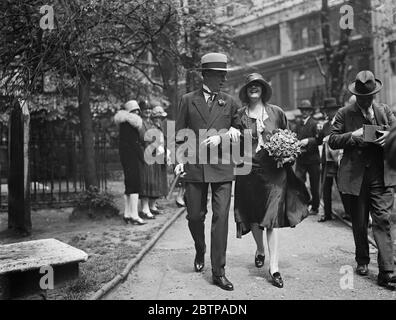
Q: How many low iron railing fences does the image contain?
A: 1